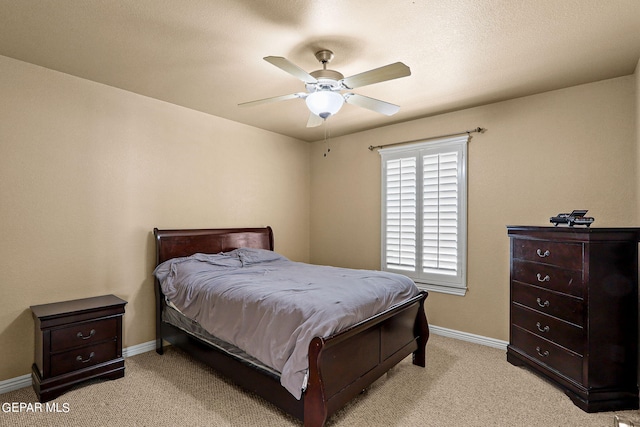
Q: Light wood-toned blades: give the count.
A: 5